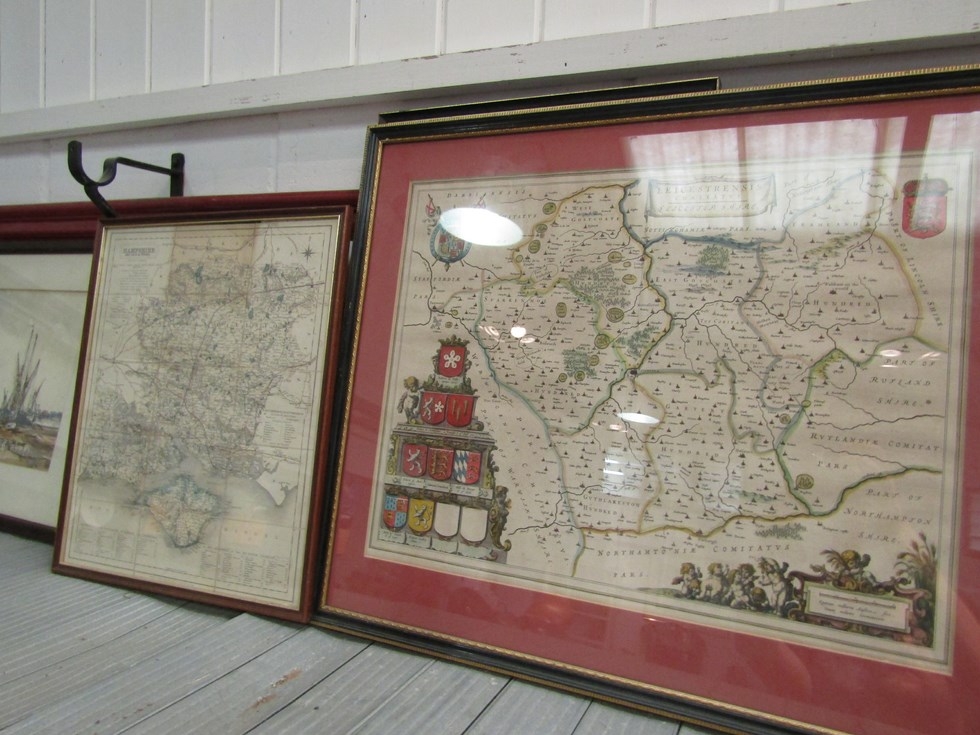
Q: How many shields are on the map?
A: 12